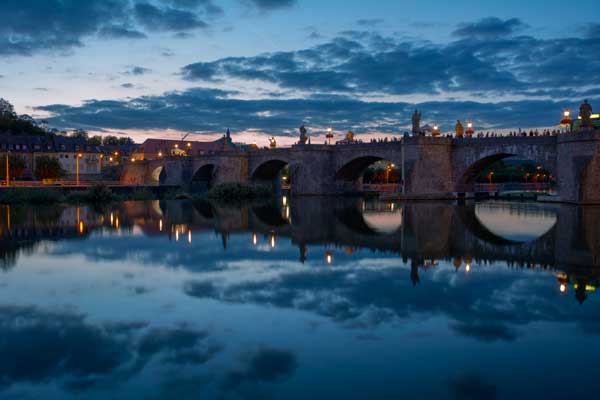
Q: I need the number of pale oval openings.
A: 2